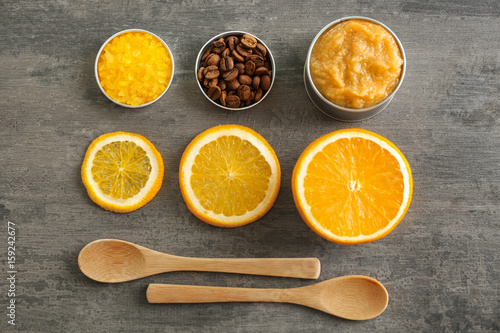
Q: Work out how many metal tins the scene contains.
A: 3